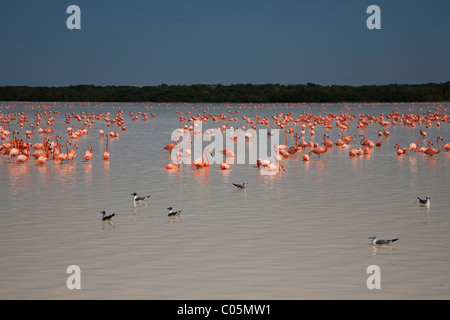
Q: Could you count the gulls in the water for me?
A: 6